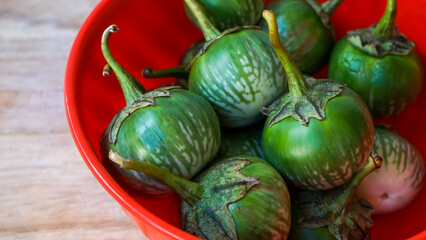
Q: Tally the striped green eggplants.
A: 11